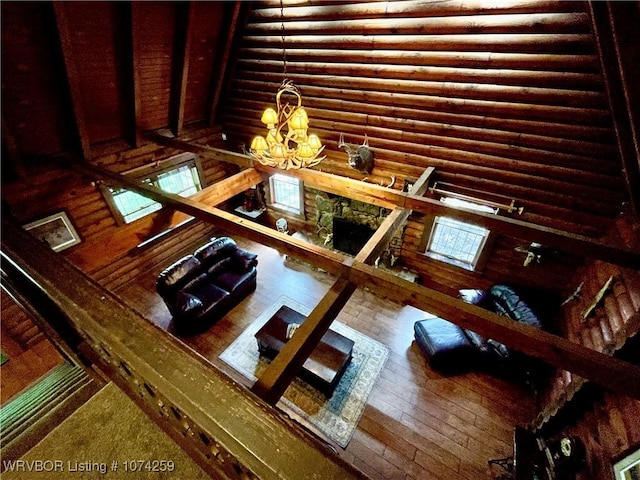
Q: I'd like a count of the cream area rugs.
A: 1